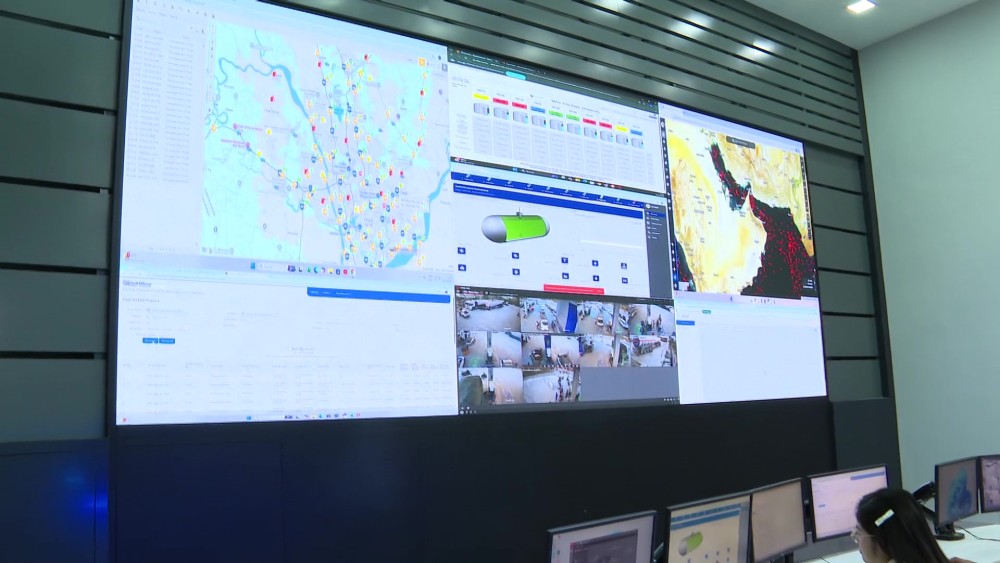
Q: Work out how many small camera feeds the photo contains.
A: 10